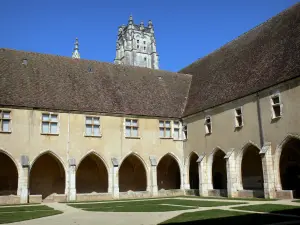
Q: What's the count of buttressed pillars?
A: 7